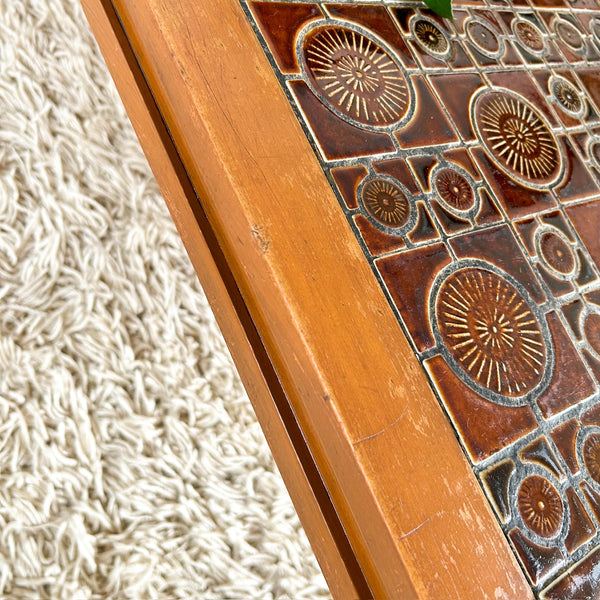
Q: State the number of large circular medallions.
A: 3